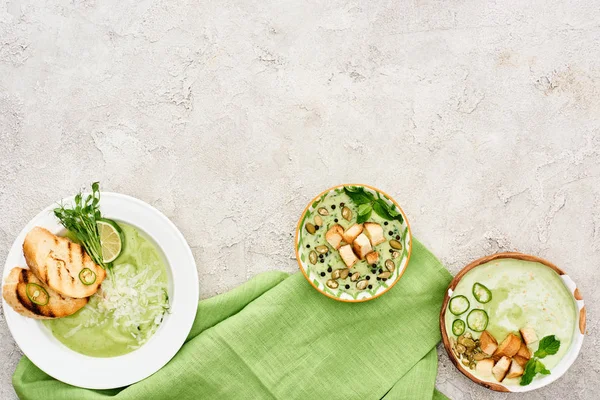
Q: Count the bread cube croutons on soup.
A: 13